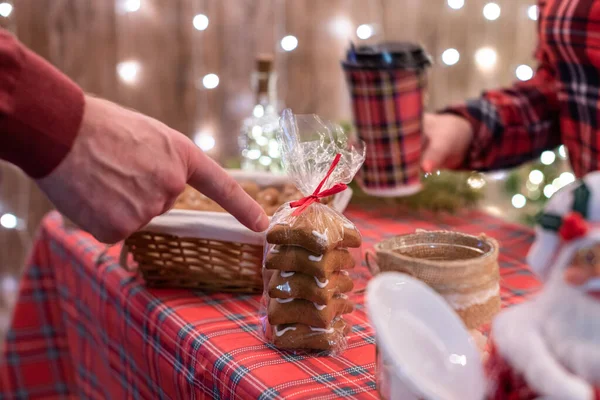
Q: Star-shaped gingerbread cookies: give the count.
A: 5